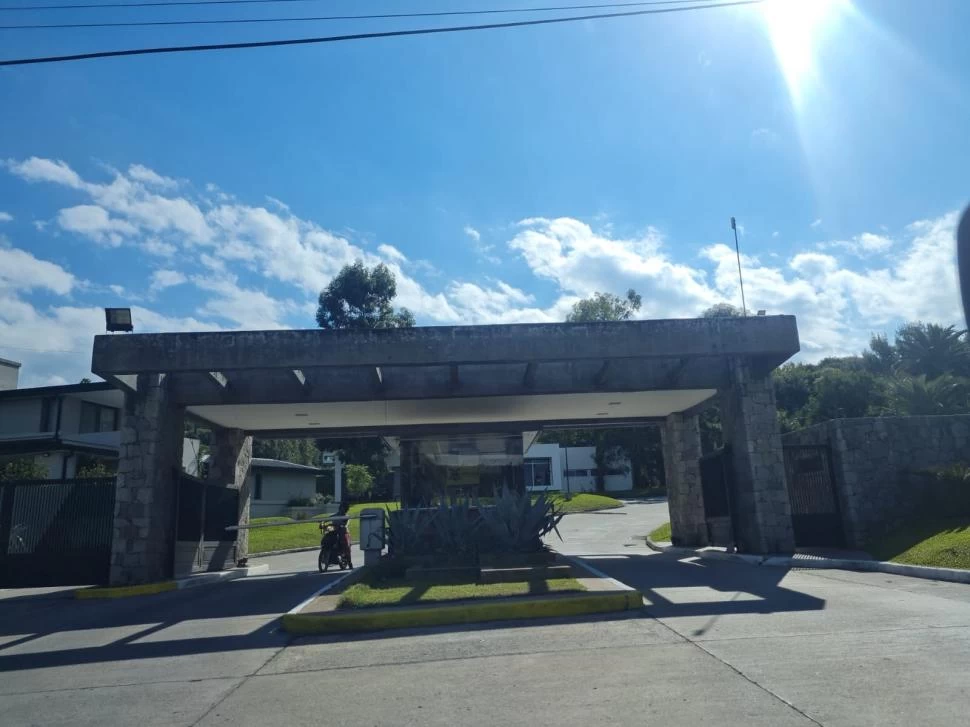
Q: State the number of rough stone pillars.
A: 4